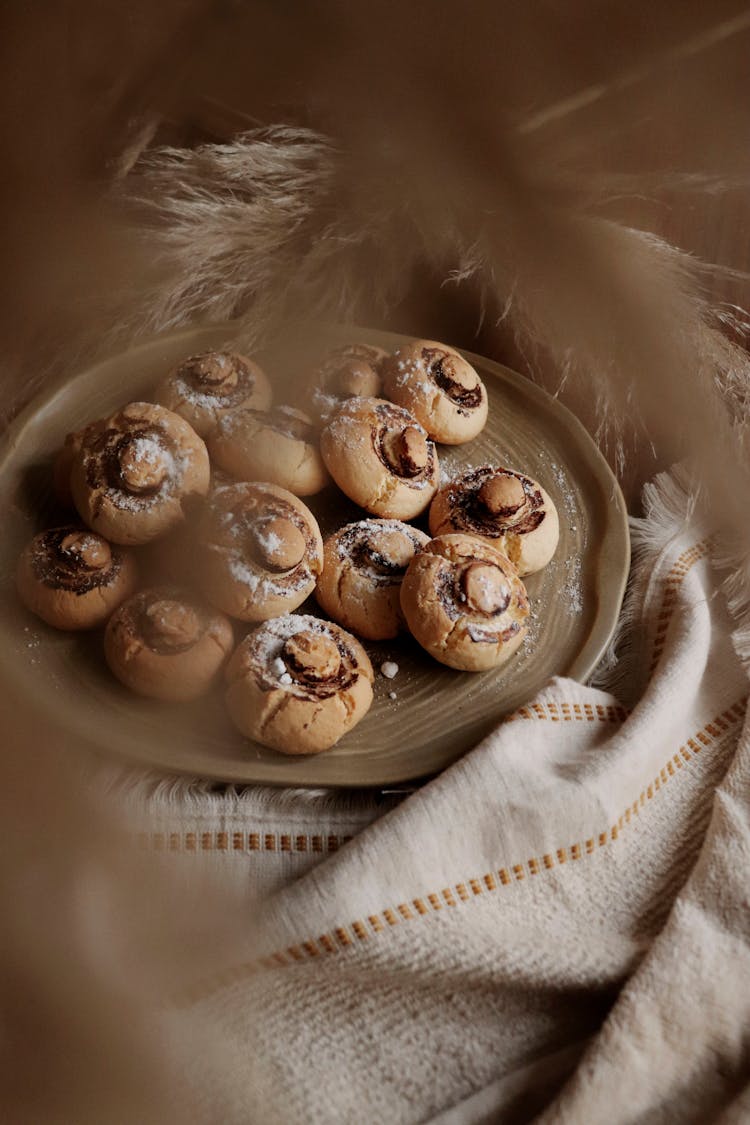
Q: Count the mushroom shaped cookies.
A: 14